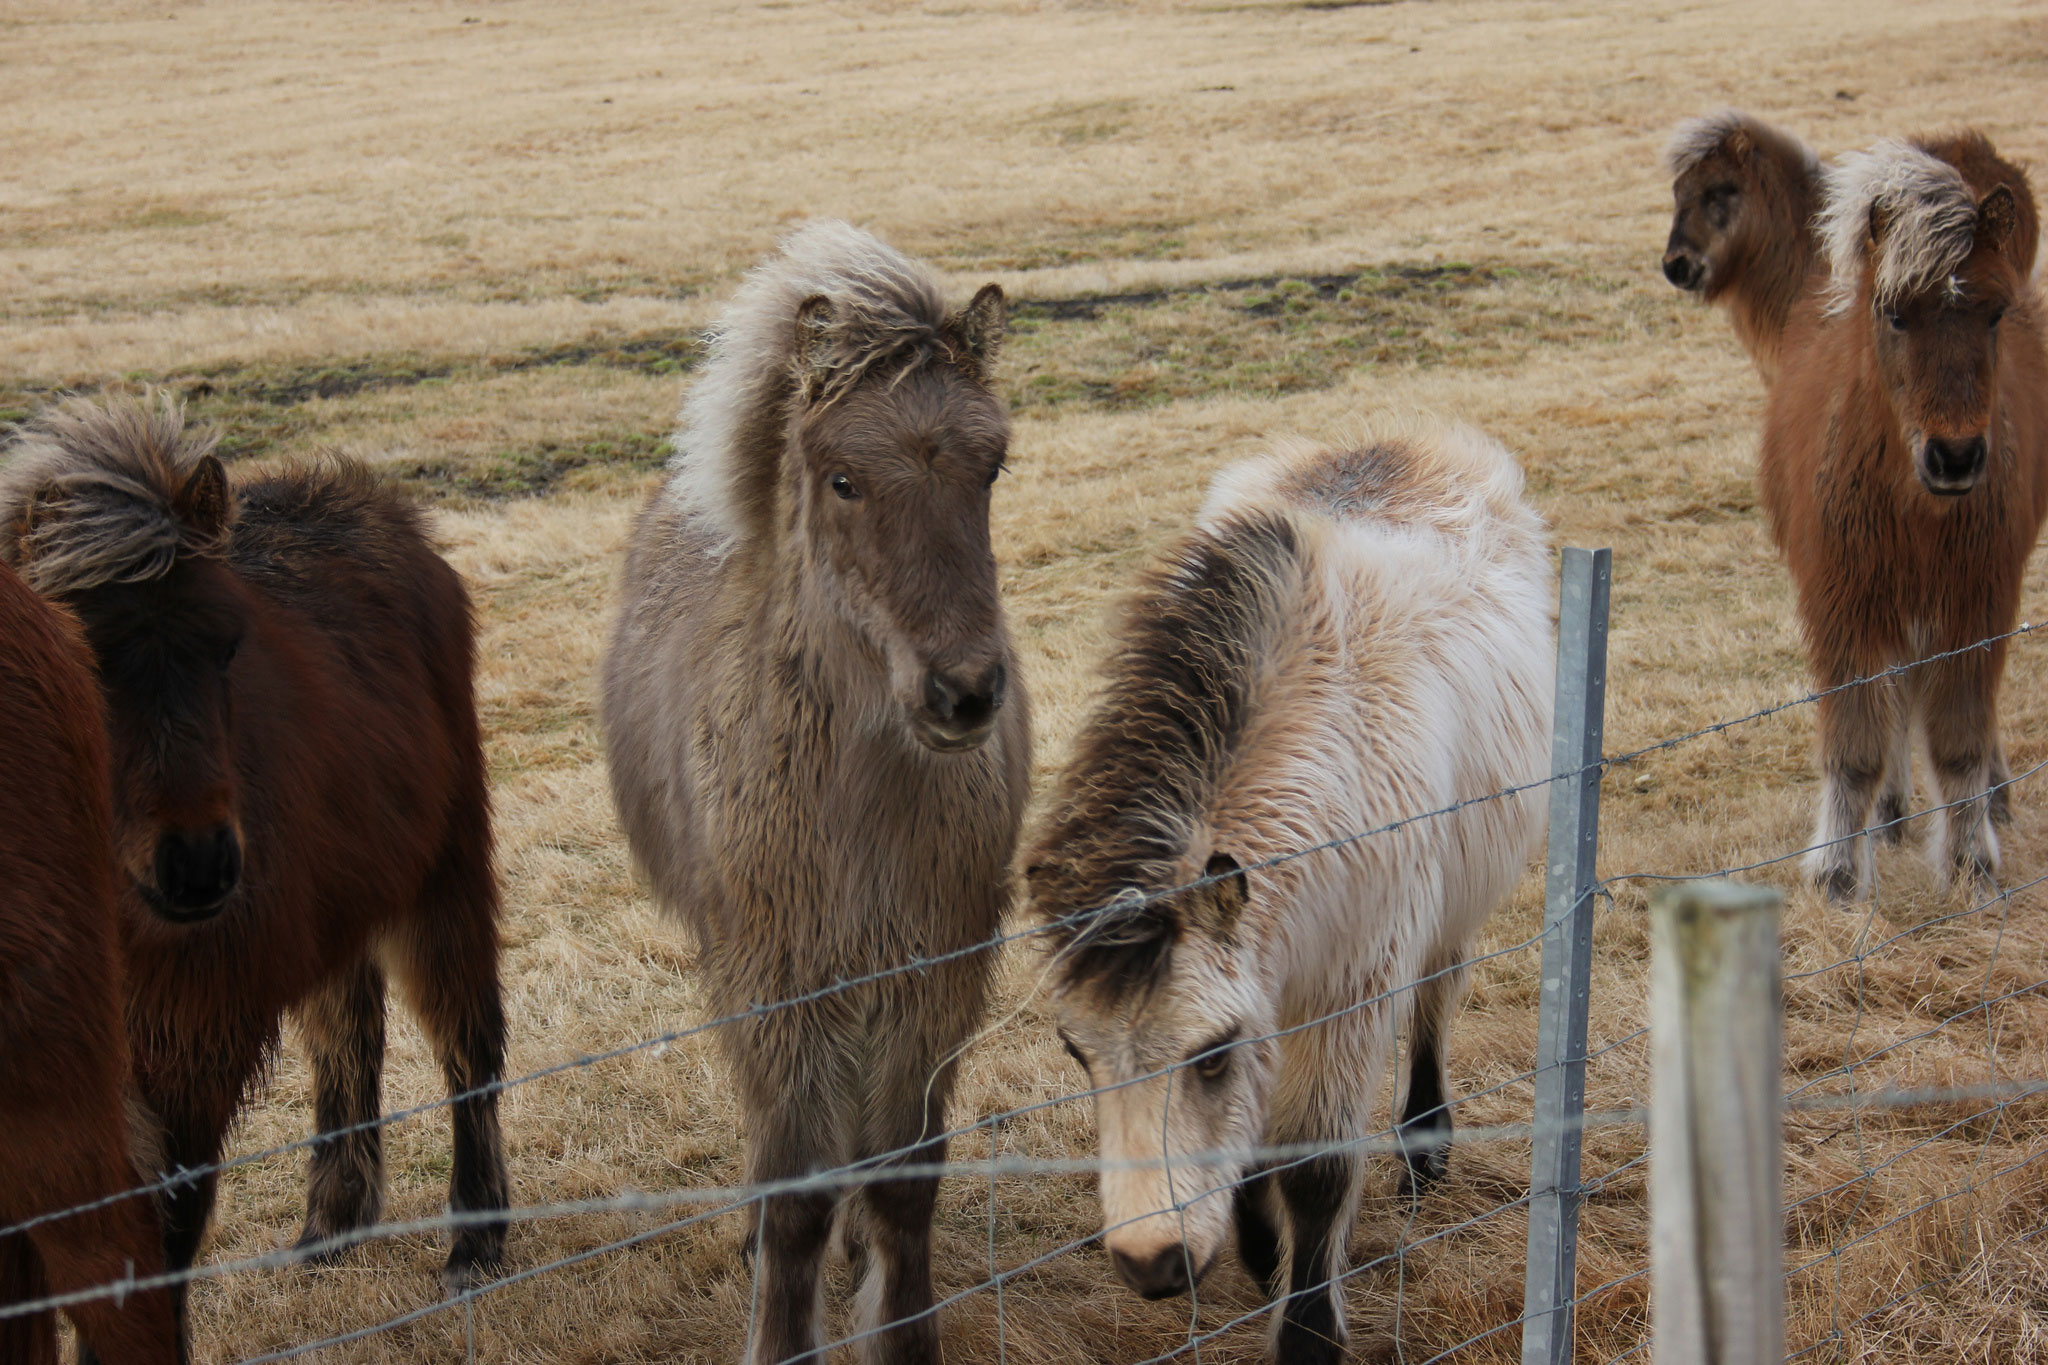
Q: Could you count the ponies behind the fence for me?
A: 6